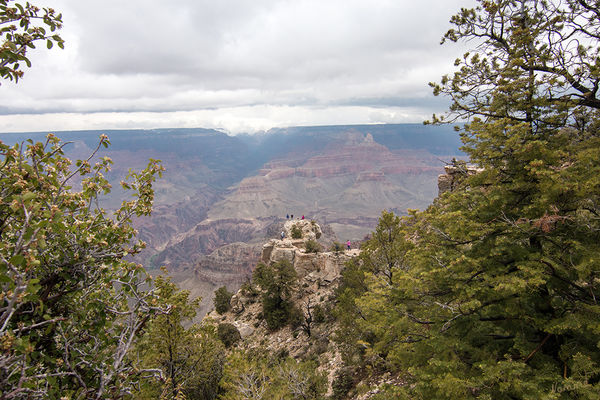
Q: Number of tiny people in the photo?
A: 5